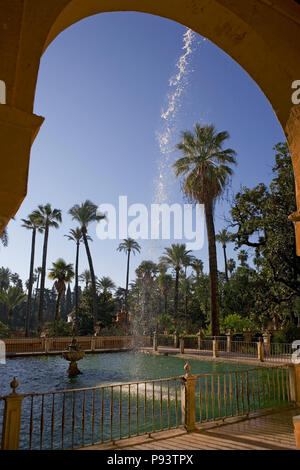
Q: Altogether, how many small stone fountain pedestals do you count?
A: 1